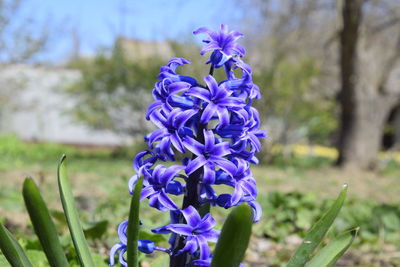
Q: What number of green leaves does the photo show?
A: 7